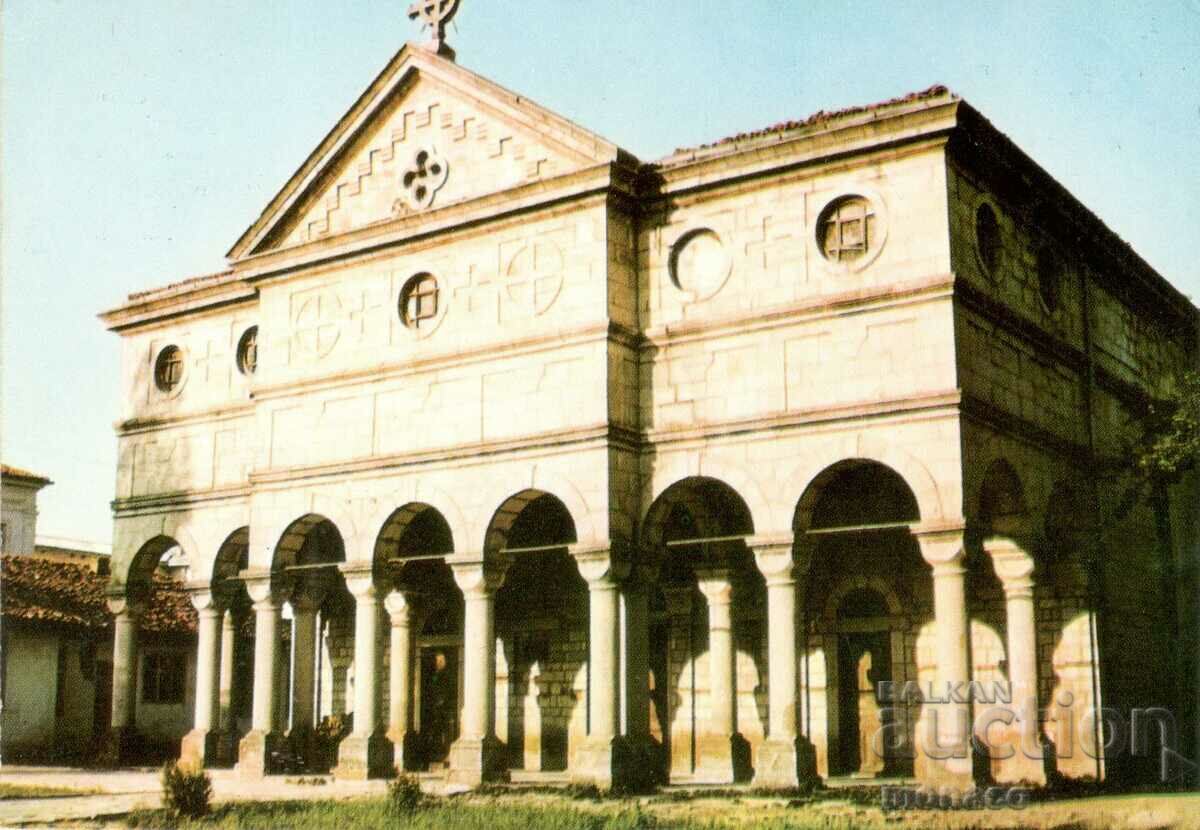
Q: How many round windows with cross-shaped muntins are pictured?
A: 4